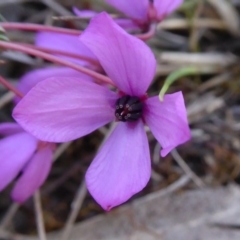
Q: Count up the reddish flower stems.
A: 4